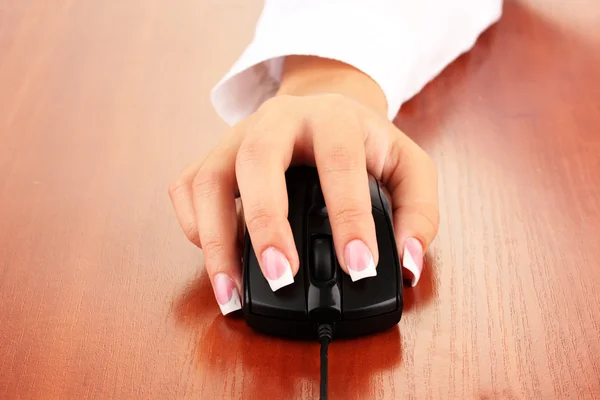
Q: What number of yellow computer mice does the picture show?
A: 0